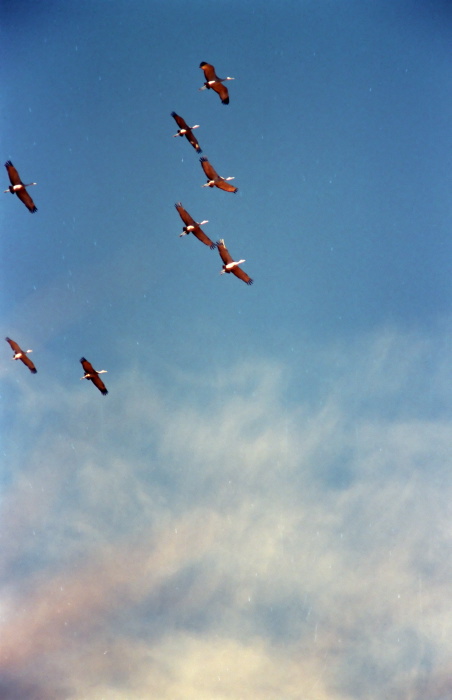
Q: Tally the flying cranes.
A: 8